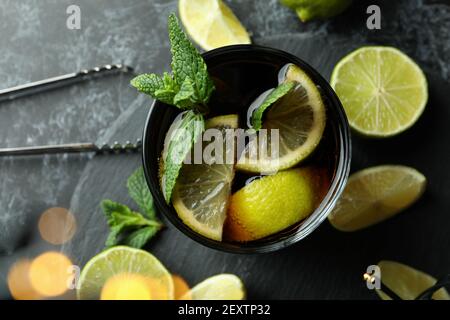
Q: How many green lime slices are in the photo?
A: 2